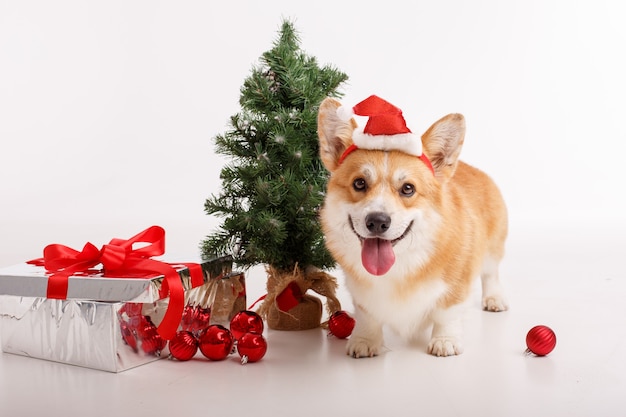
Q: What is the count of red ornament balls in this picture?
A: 6